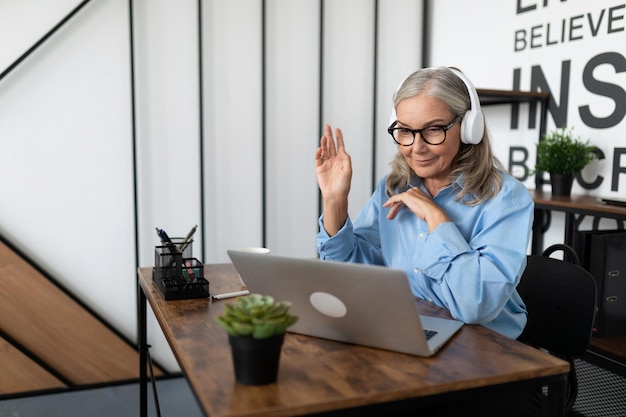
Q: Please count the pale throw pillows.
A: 0